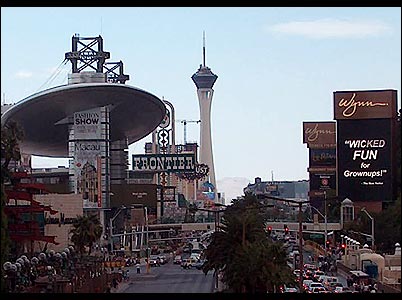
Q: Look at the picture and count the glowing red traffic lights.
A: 4